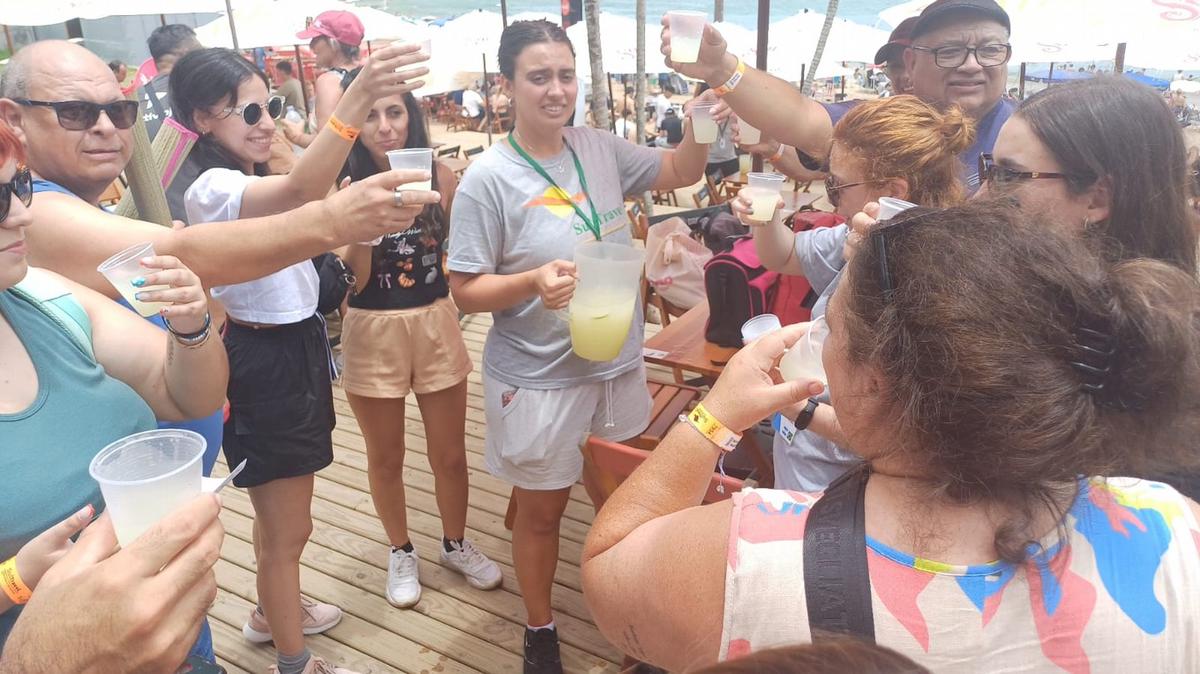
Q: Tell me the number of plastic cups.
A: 11